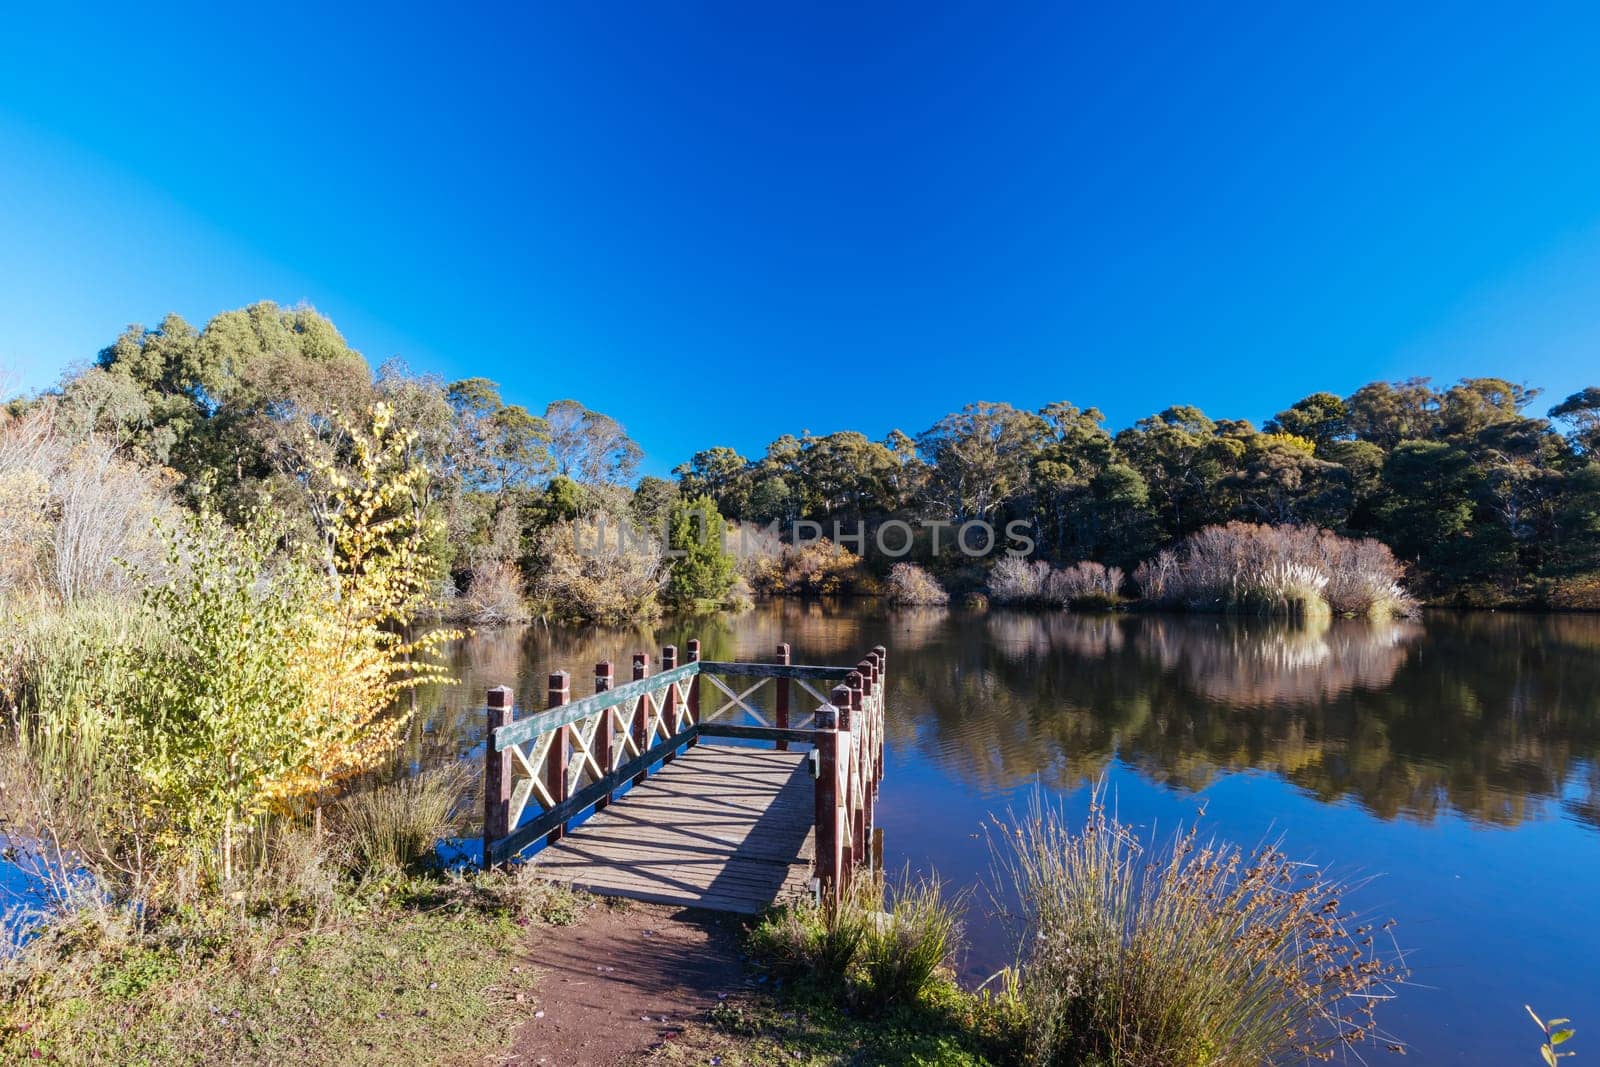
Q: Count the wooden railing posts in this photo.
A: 13